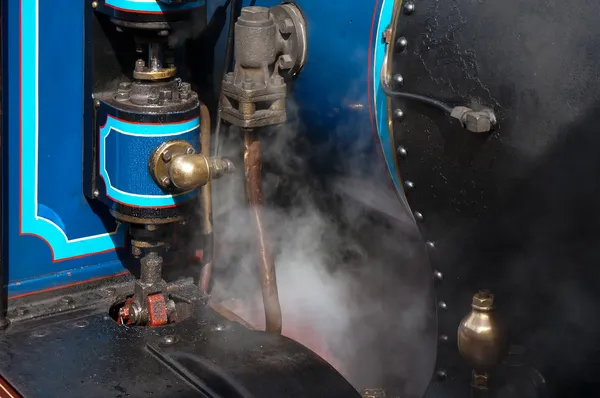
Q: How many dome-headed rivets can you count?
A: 12